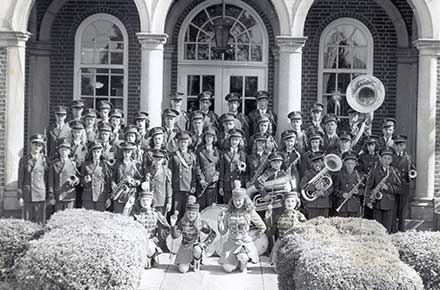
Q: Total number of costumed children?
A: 4